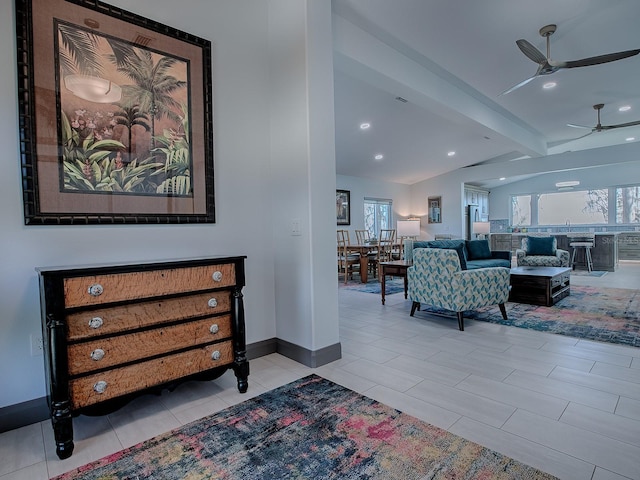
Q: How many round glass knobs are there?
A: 8